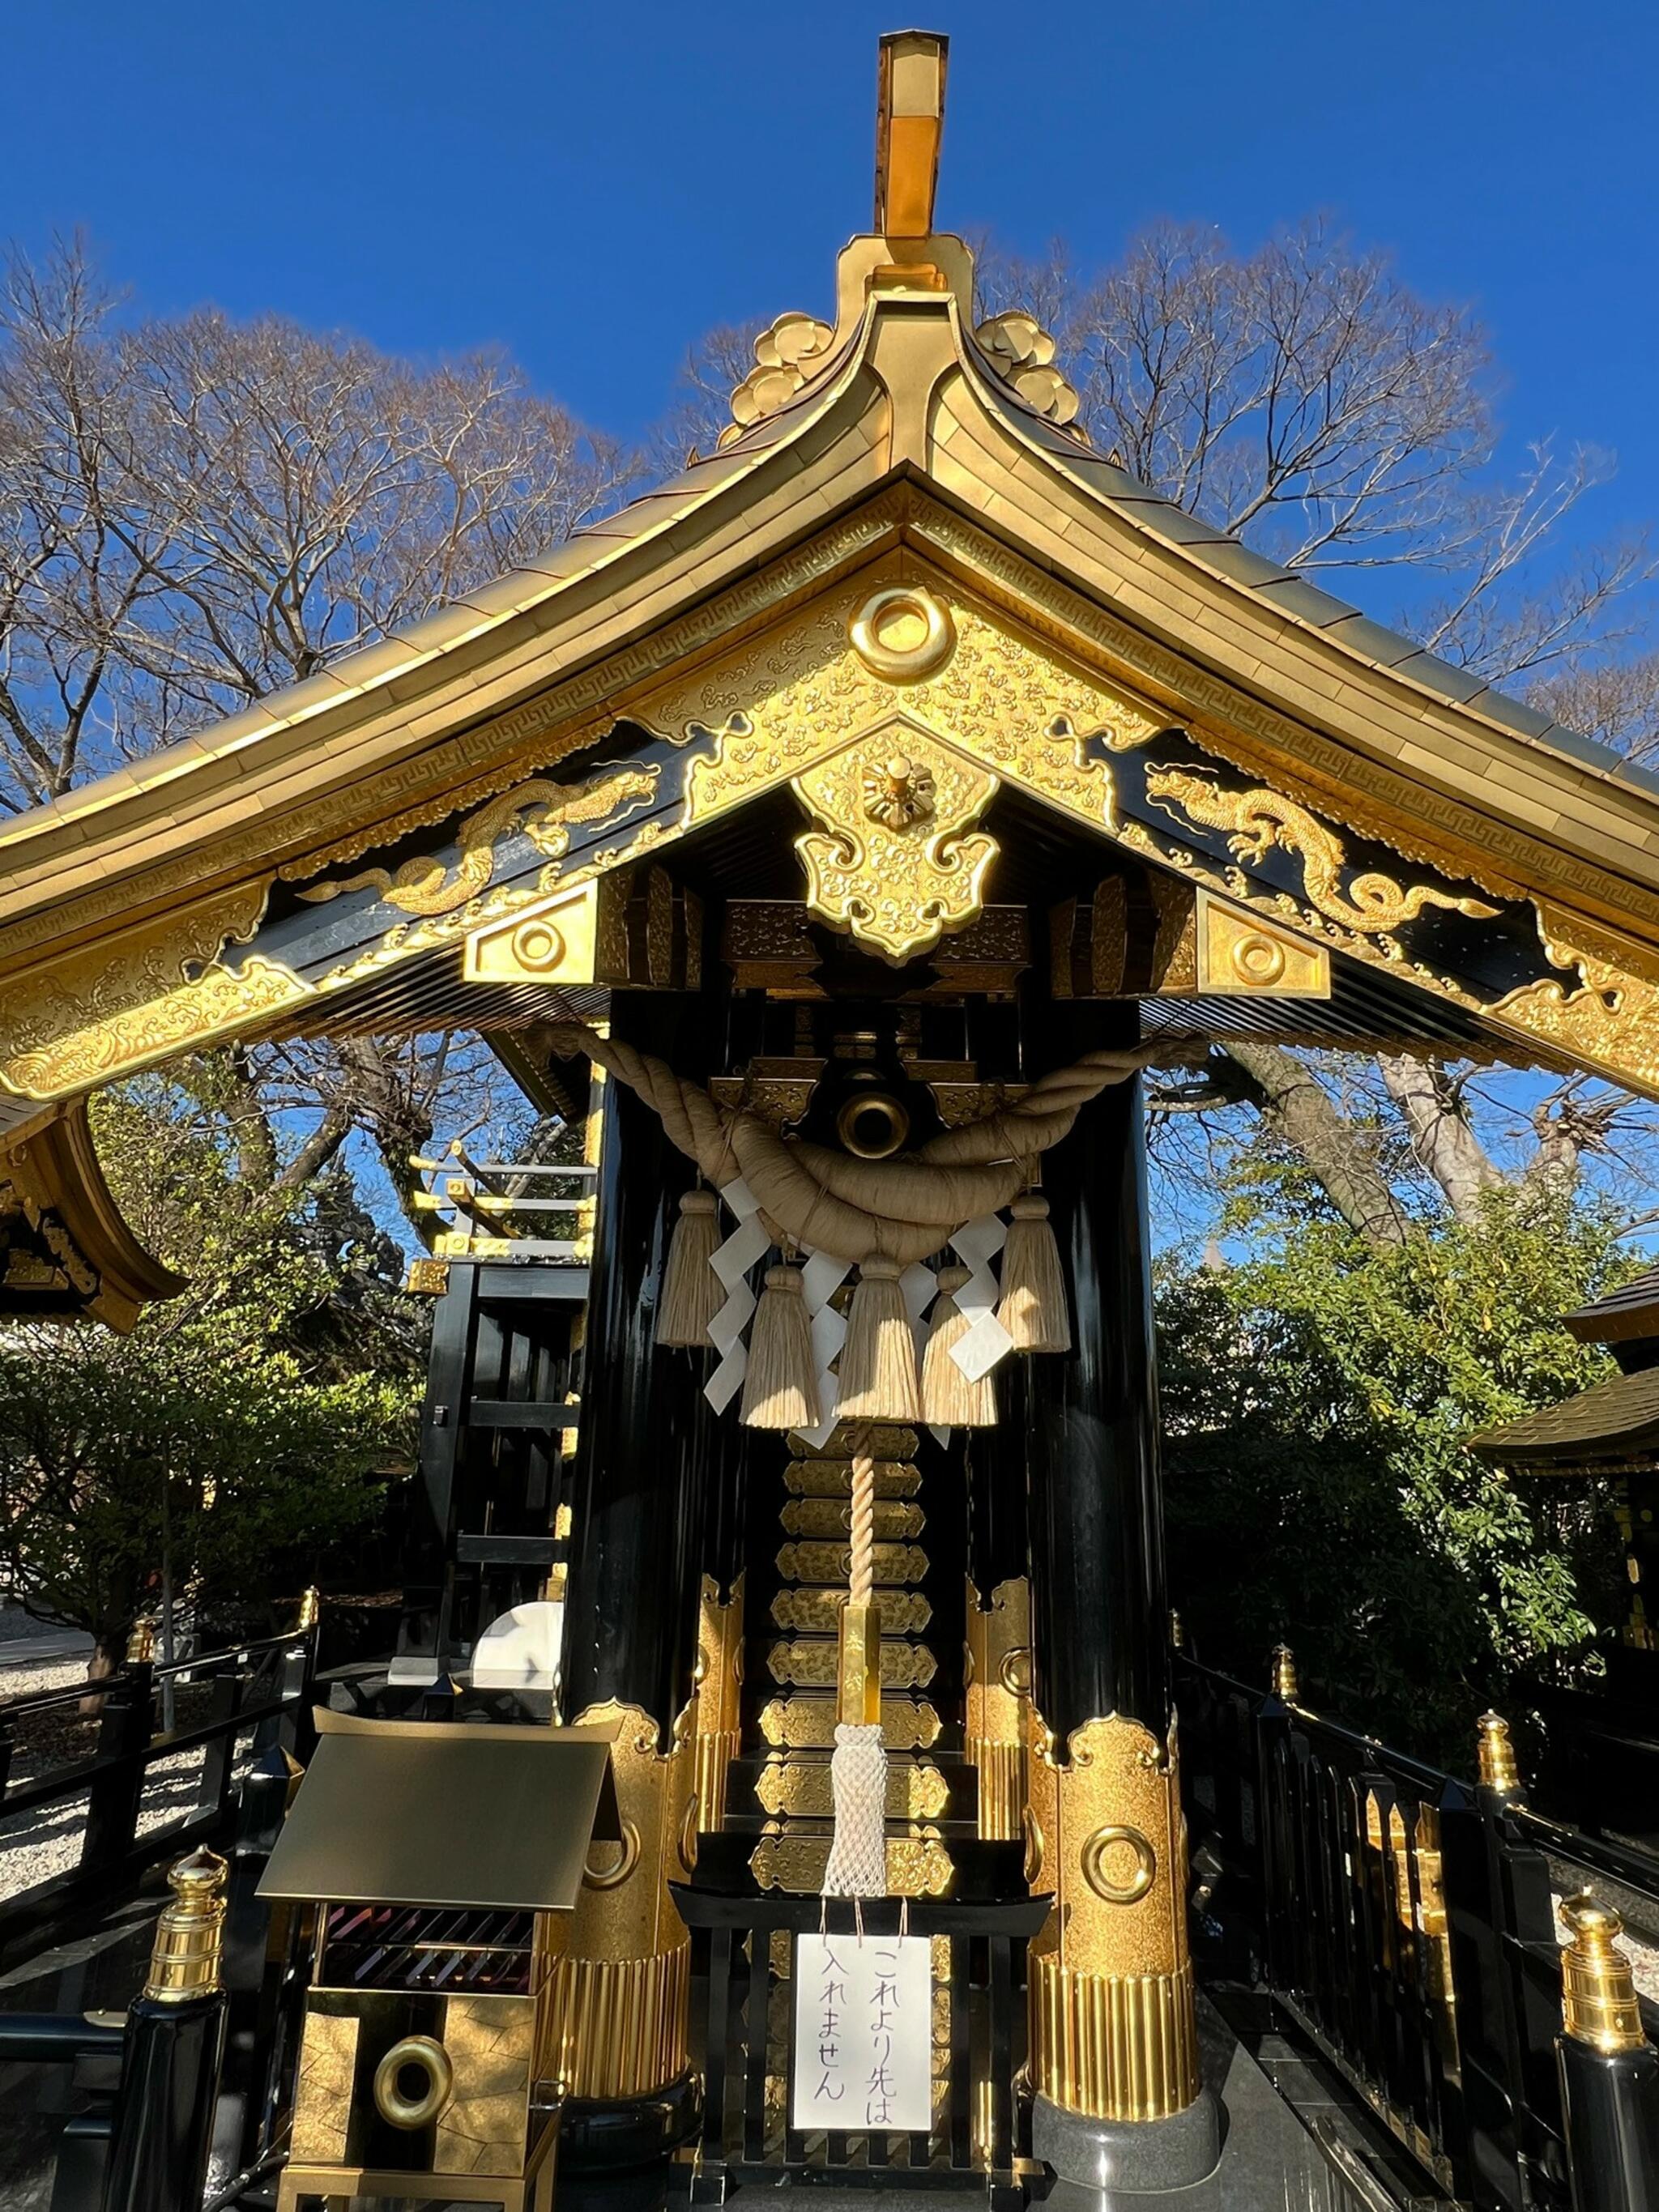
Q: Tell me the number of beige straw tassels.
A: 5